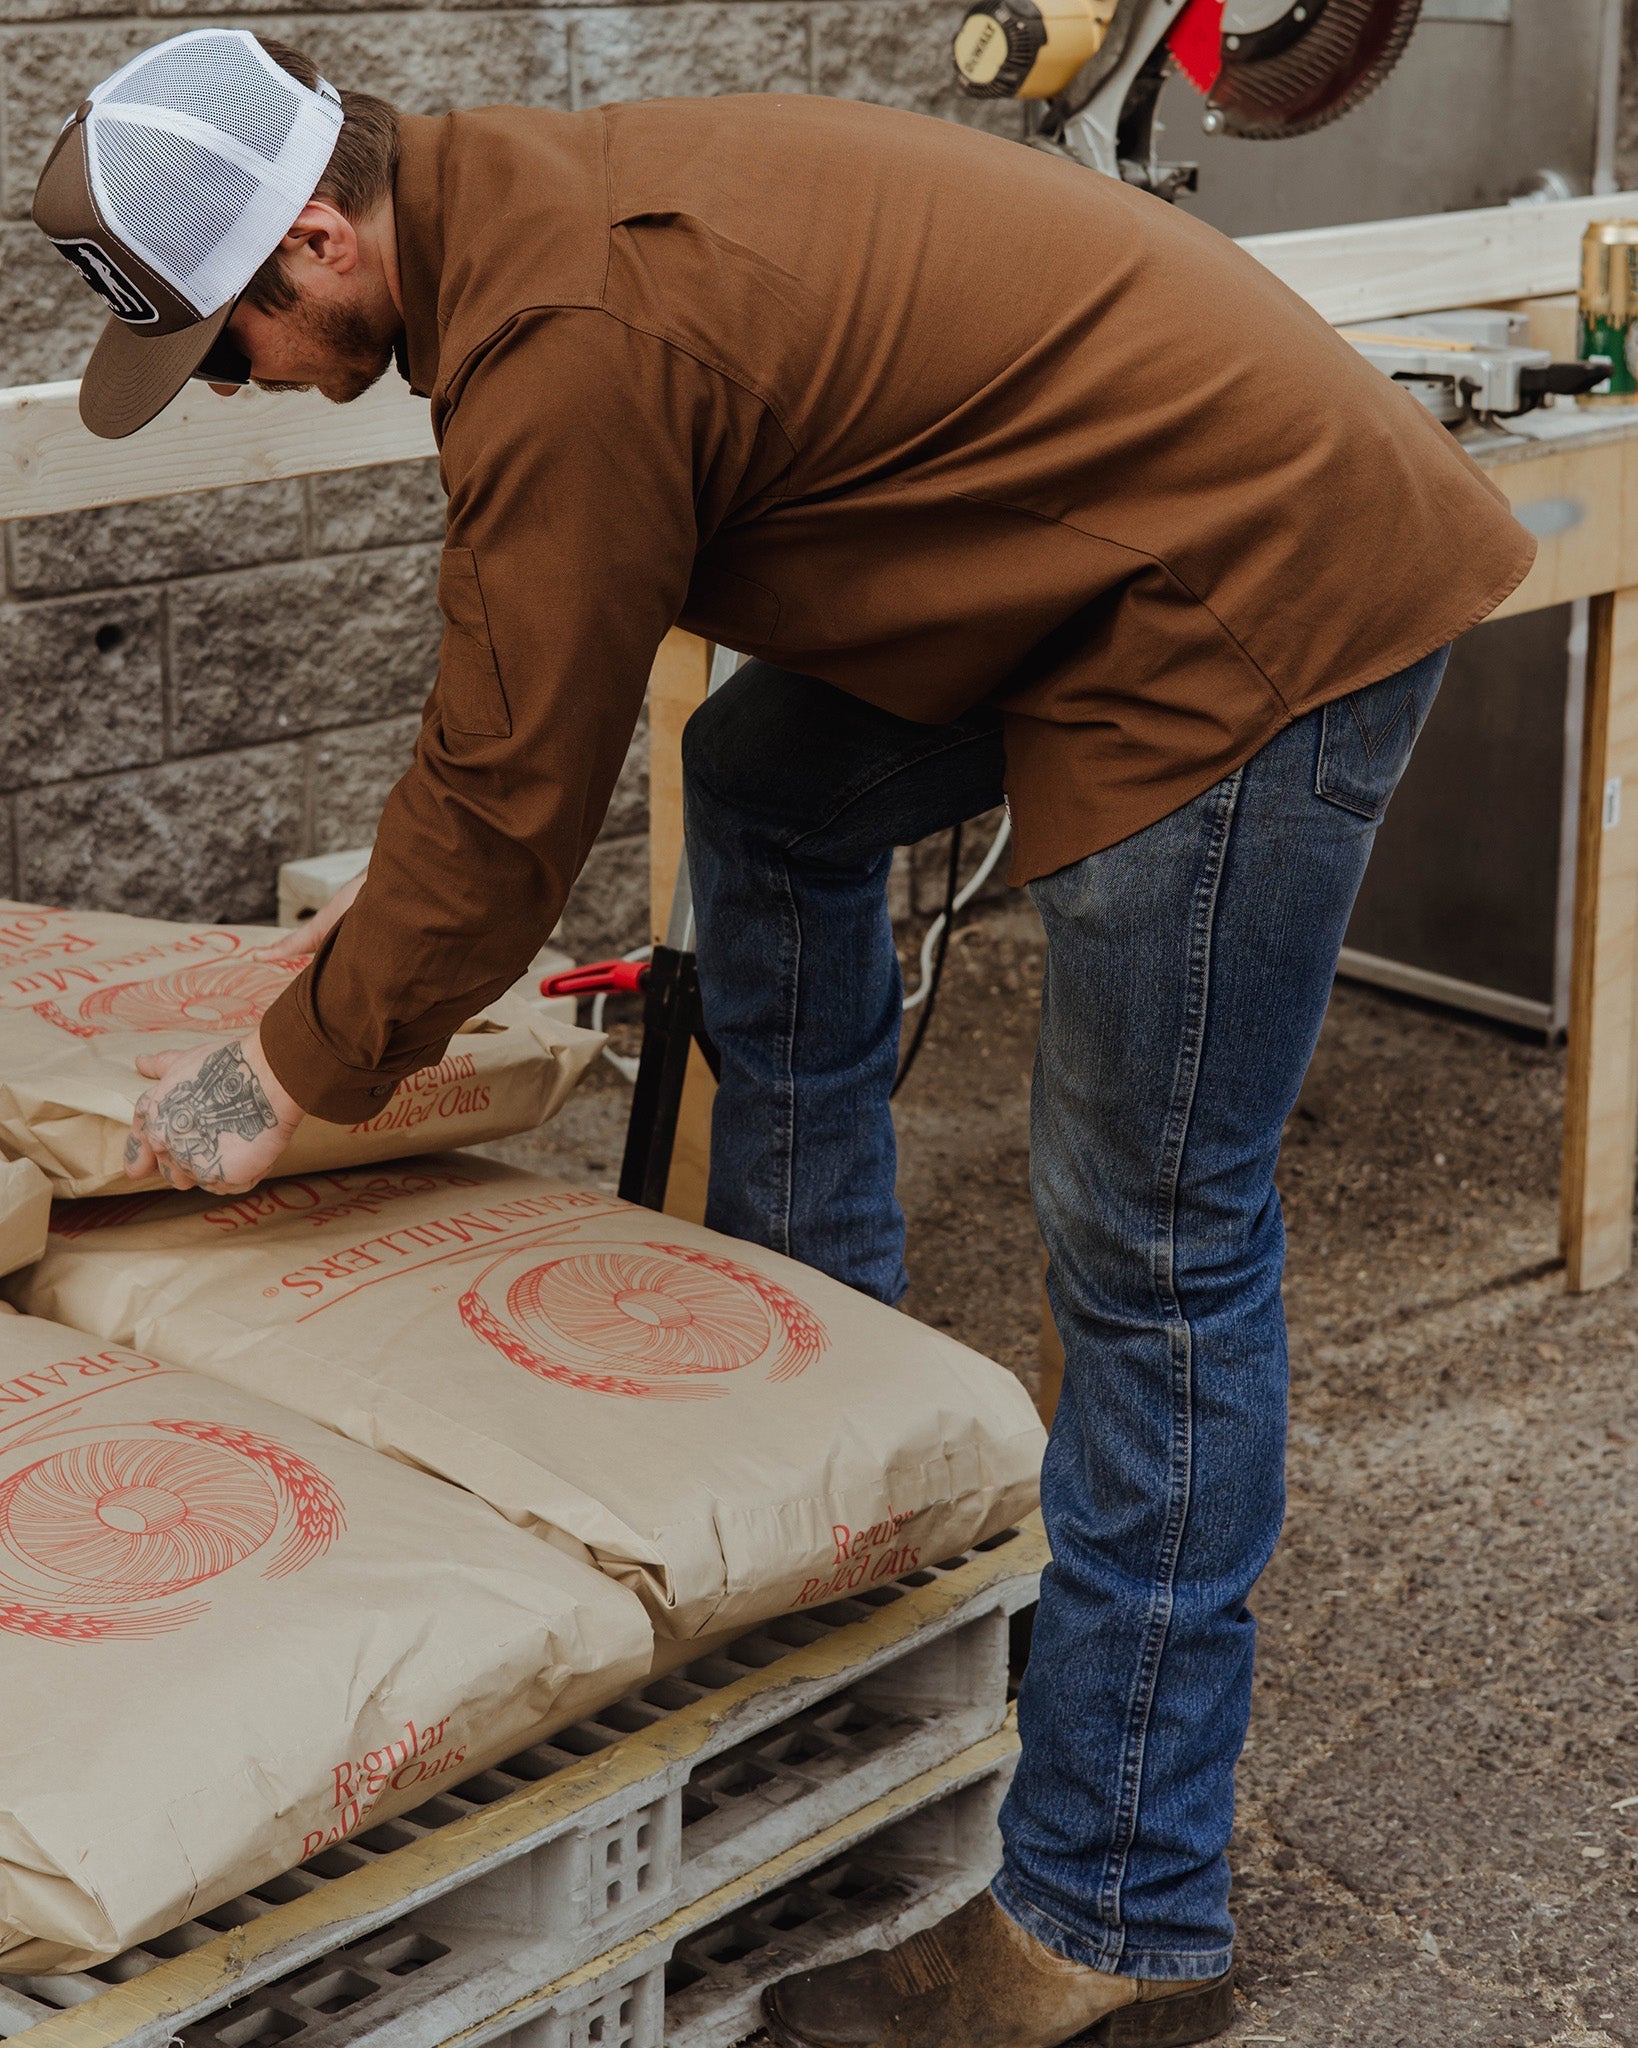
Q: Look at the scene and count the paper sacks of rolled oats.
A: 4